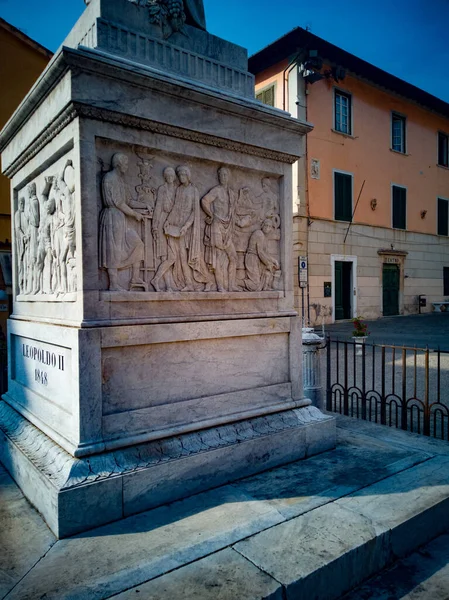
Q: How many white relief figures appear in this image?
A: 11